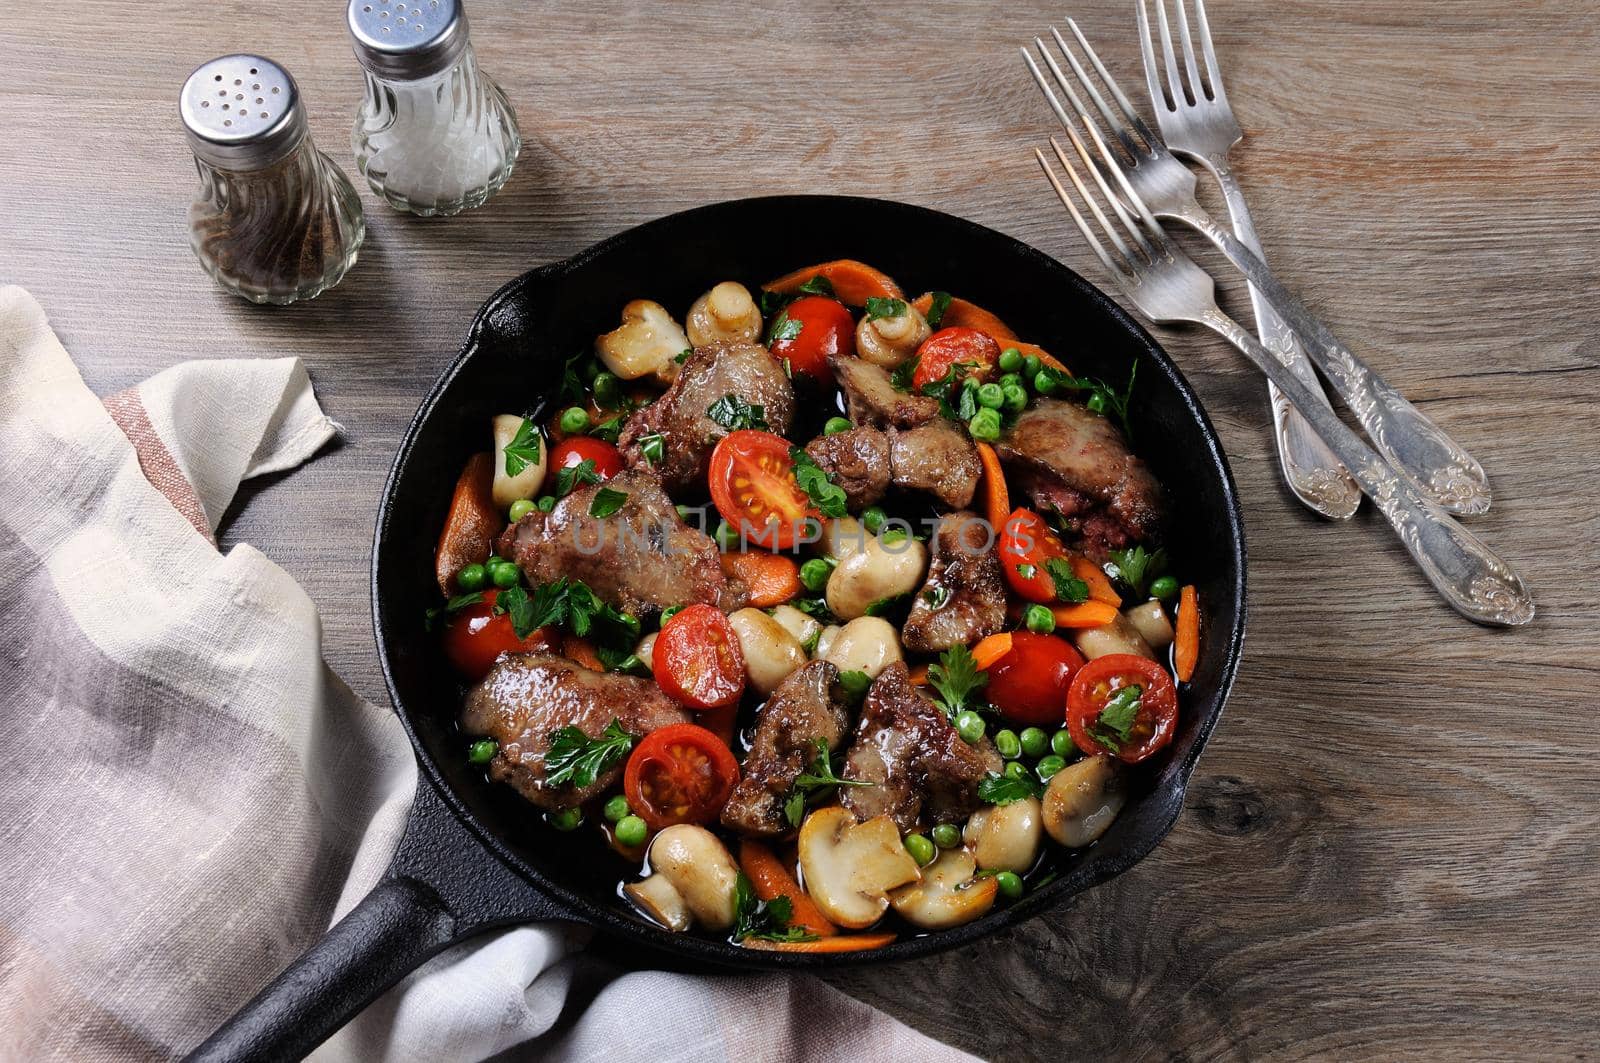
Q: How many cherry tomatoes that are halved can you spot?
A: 6